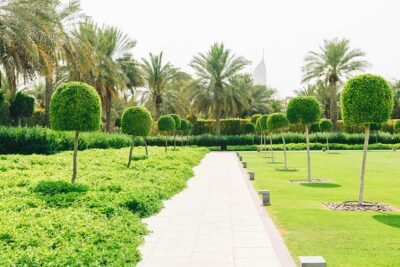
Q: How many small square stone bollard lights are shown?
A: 6